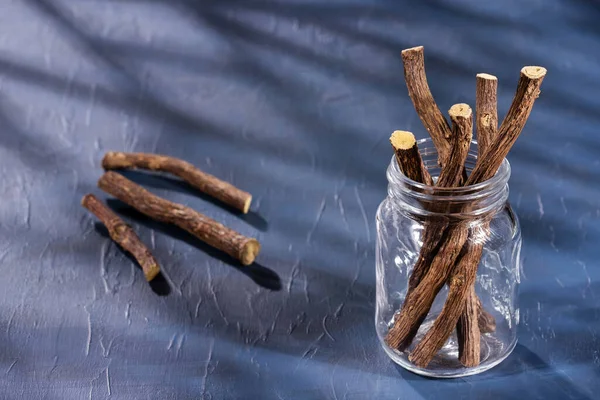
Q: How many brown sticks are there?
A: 8